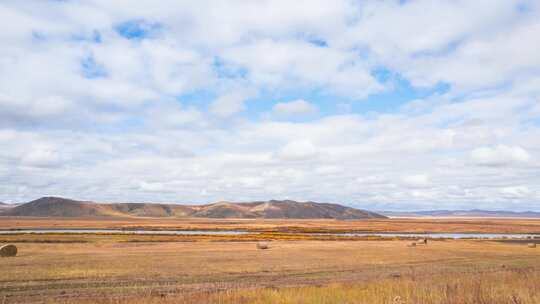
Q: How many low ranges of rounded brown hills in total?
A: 1